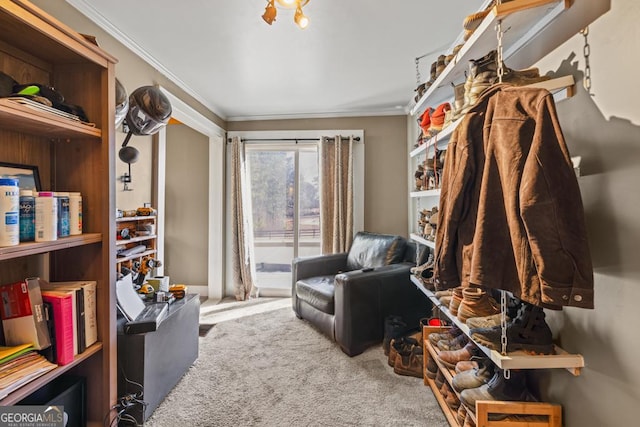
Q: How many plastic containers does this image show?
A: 5